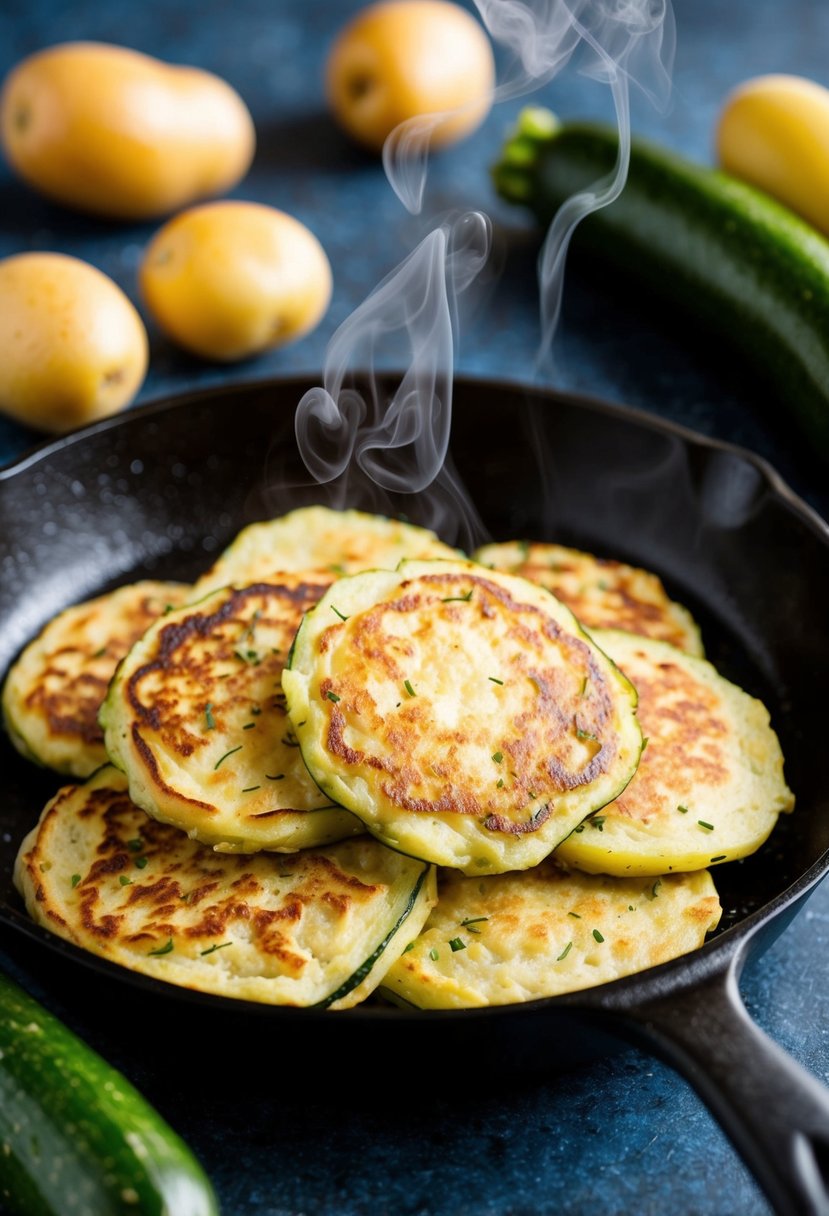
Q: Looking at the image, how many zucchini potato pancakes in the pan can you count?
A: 8